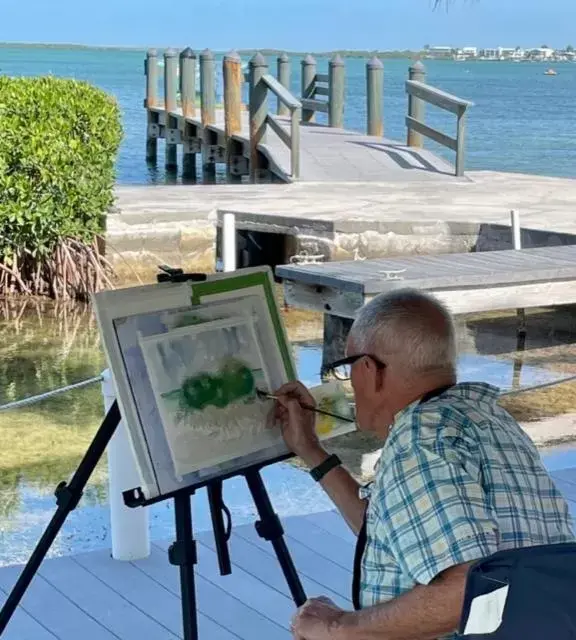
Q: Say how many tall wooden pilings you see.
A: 11